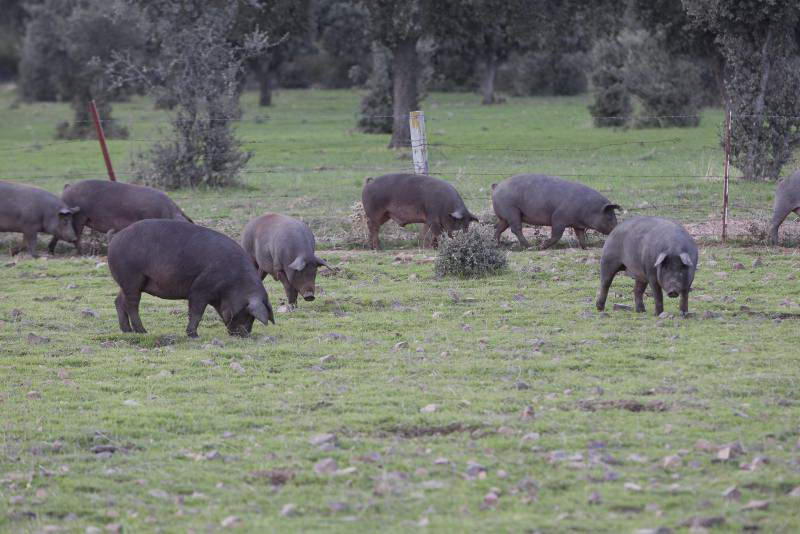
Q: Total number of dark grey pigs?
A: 8